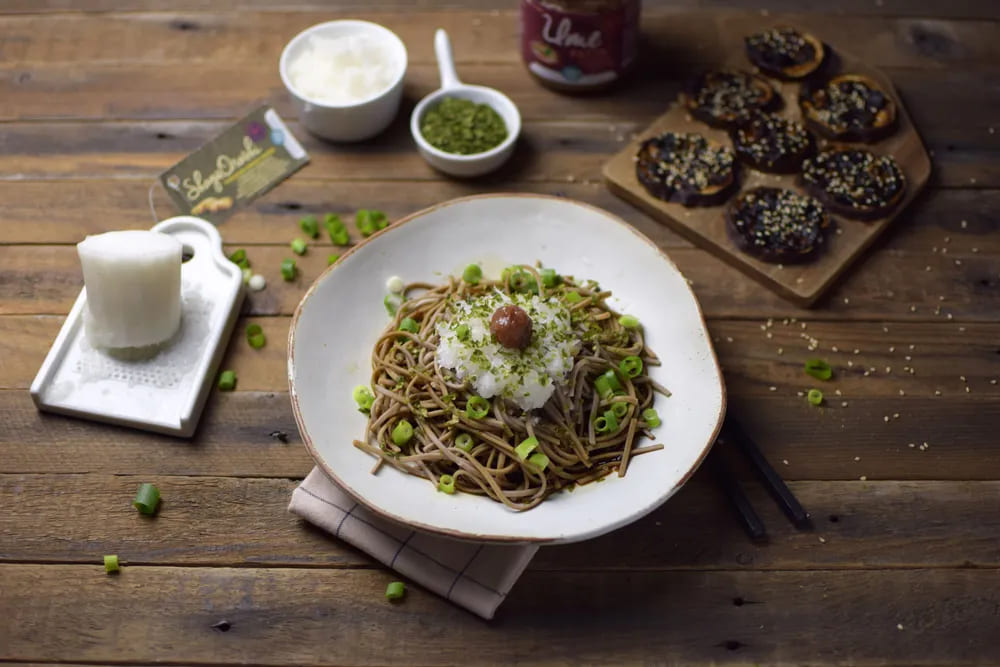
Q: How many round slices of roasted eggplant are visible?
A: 7